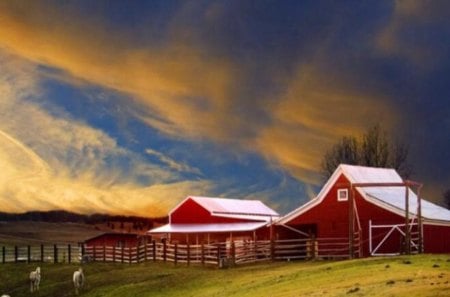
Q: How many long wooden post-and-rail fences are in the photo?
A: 1